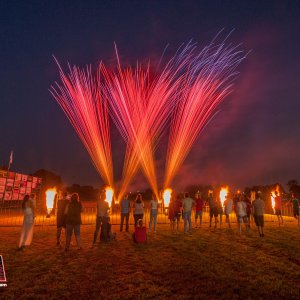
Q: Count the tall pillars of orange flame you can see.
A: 5